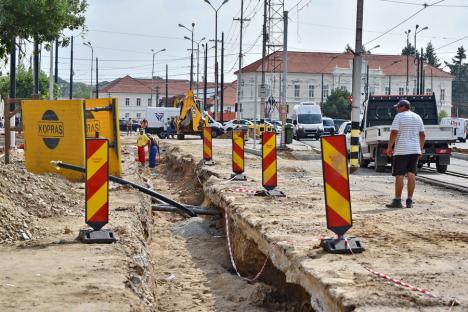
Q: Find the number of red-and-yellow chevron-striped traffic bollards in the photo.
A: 5